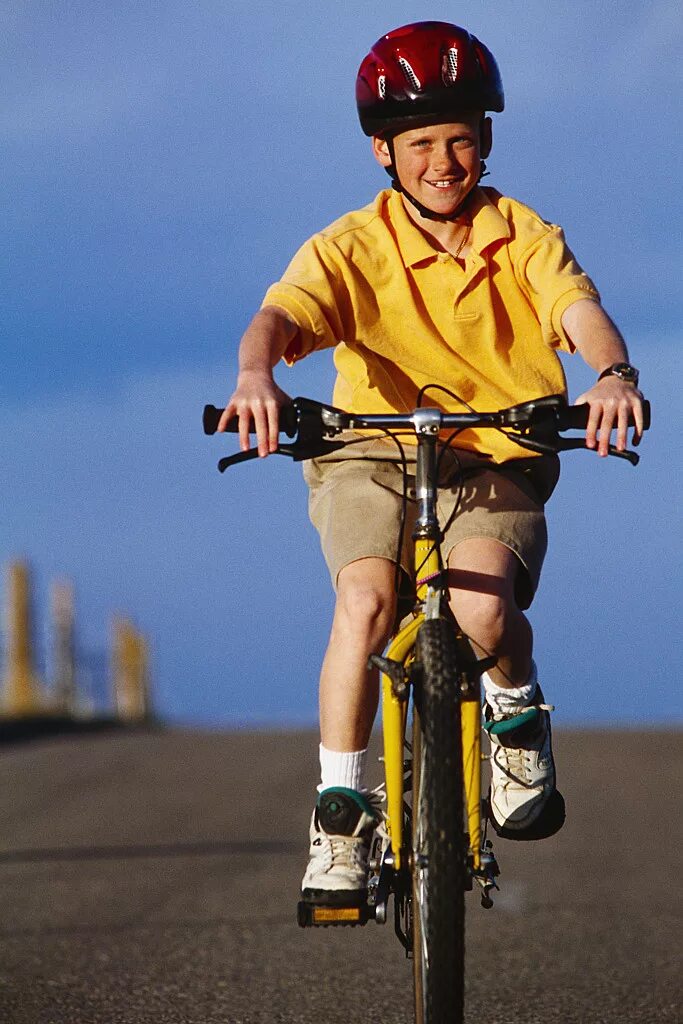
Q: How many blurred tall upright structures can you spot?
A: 3